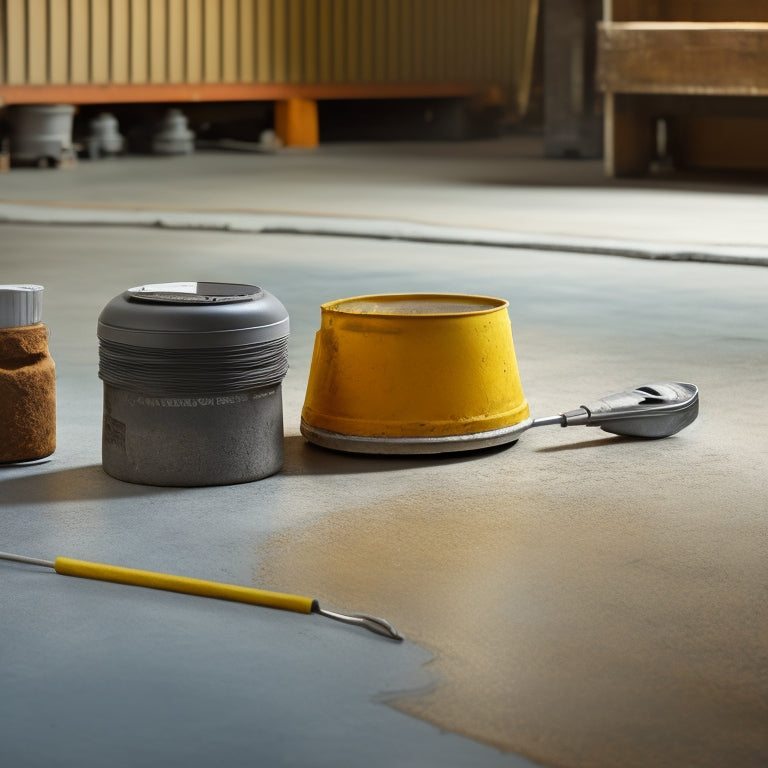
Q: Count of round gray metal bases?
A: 1